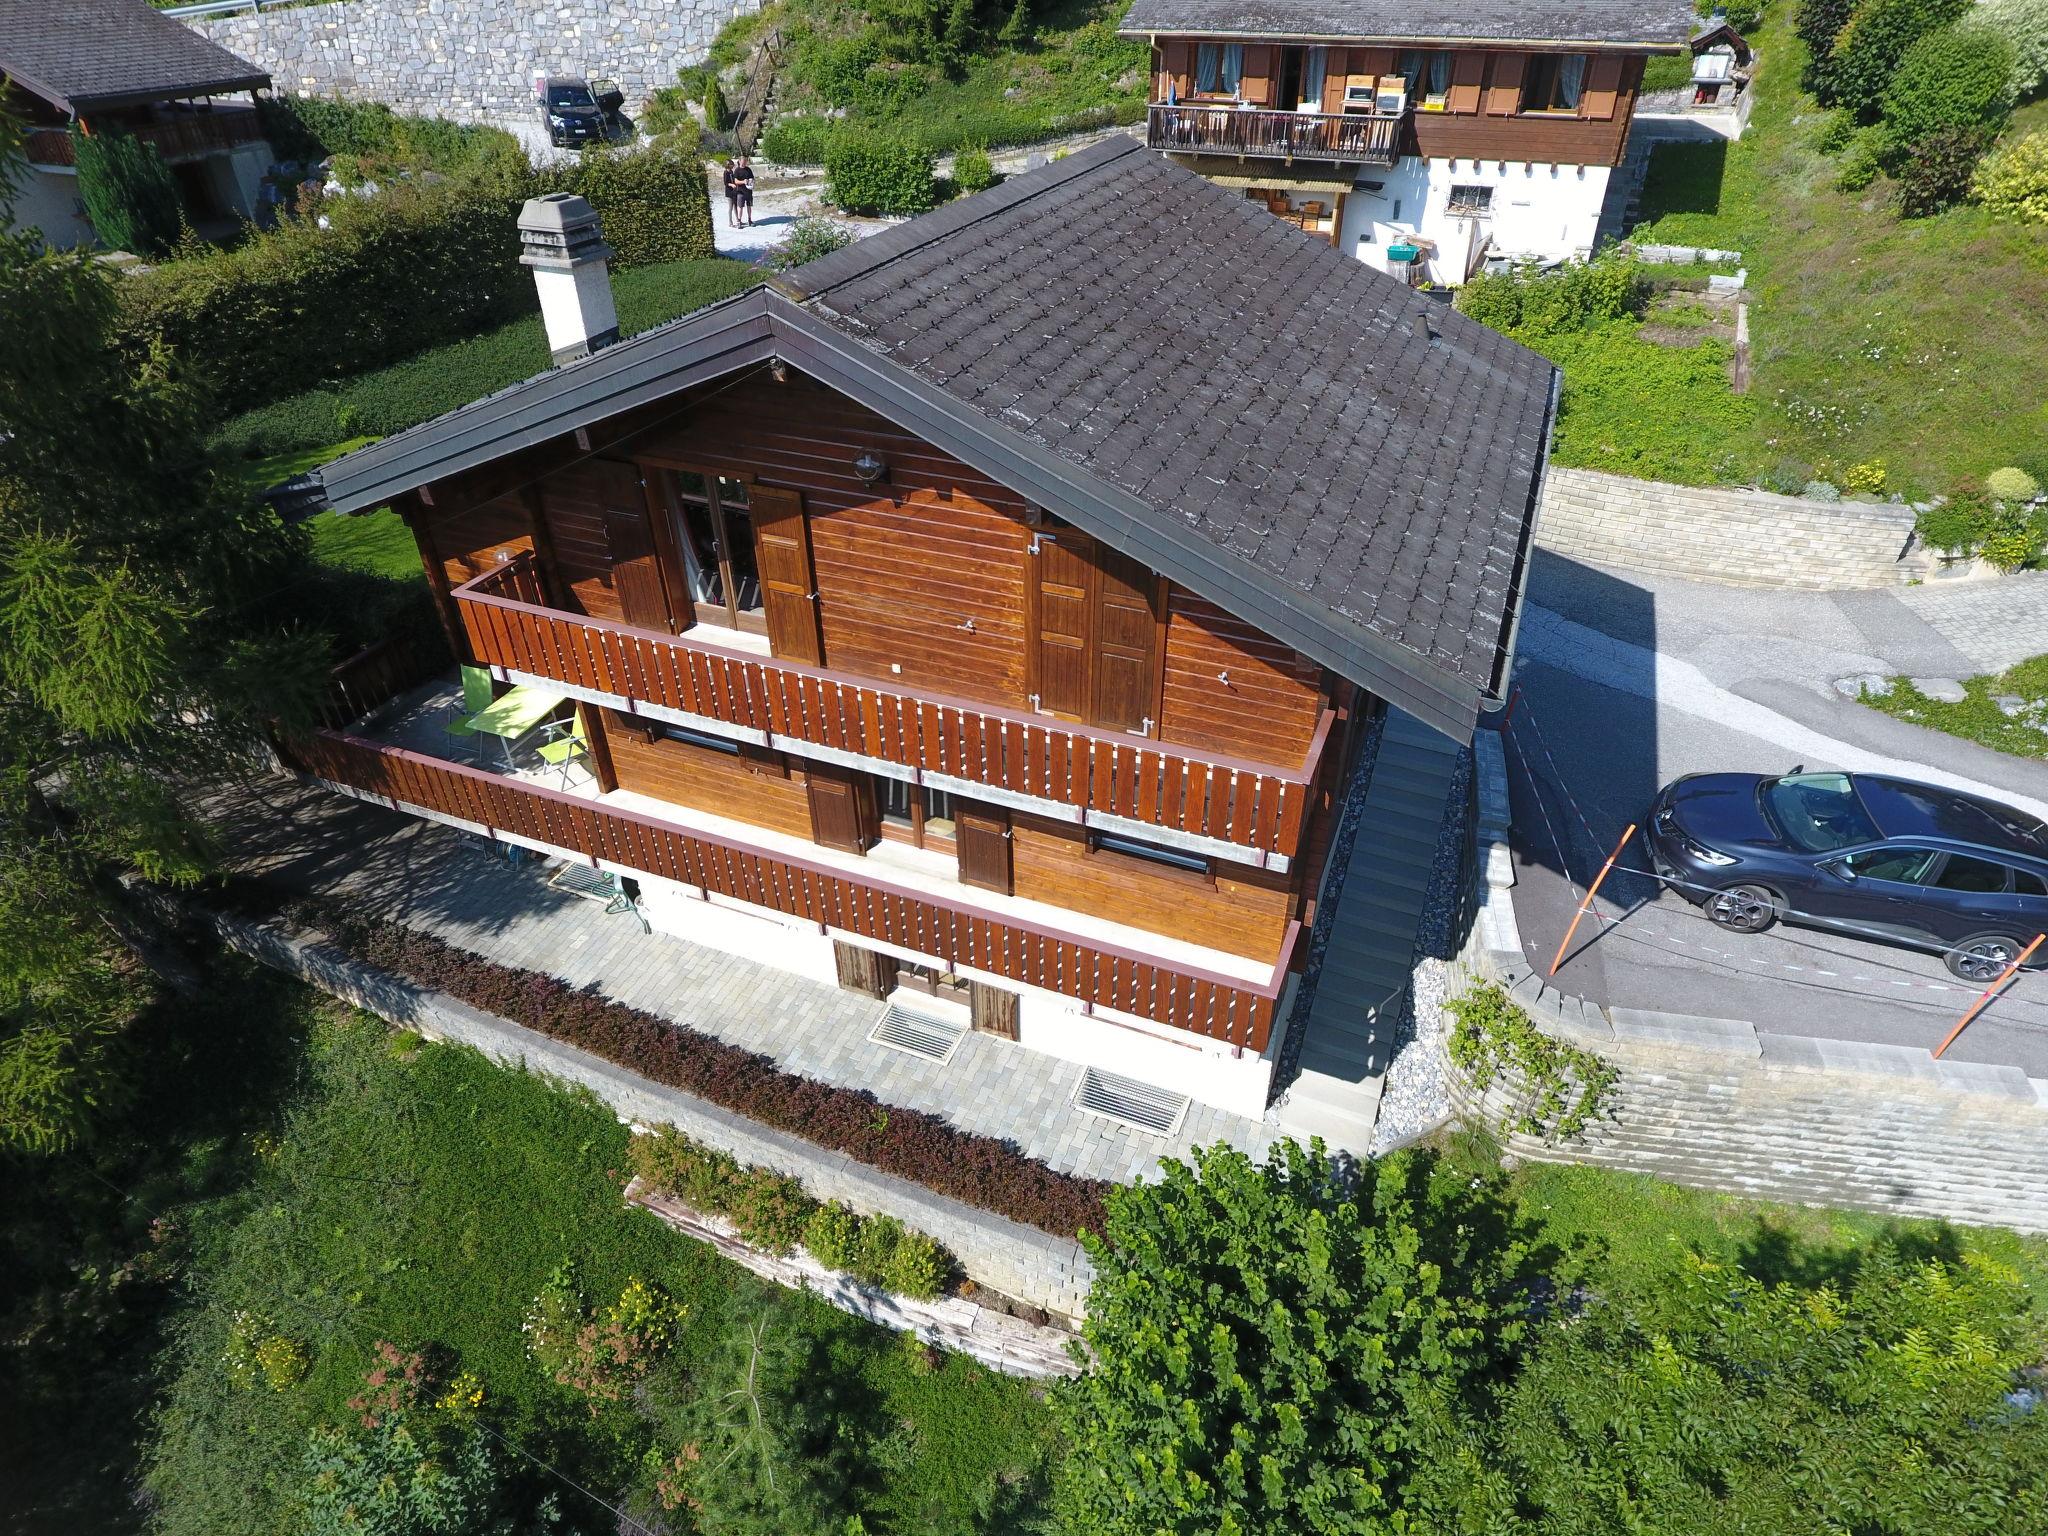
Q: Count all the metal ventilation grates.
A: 3